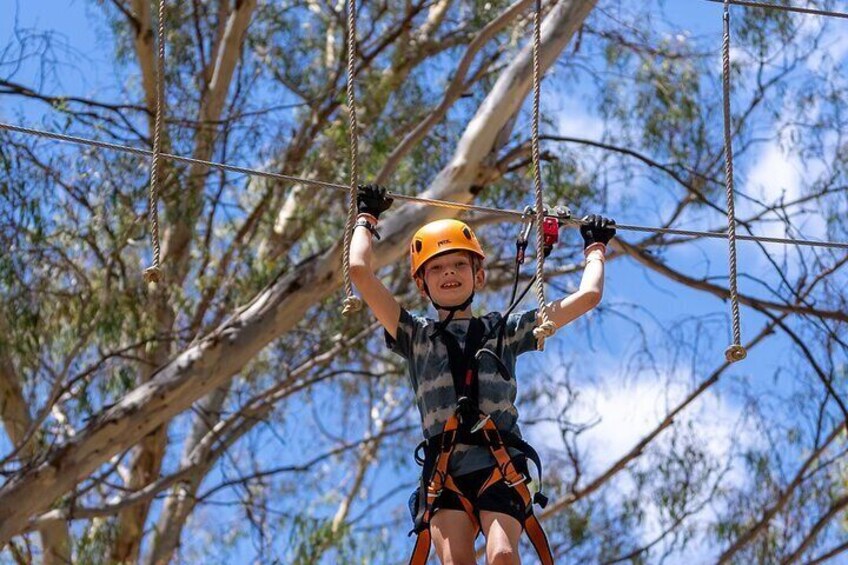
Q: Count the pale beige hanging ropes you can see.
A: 4